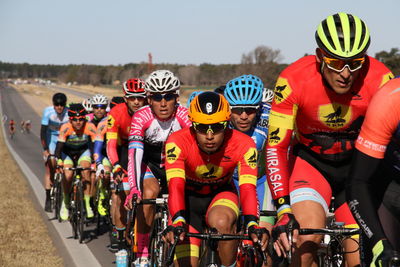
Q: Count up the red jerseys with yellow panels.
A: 3